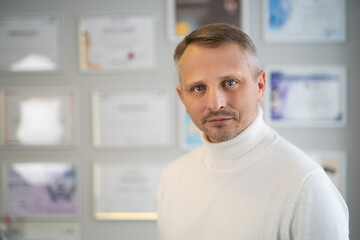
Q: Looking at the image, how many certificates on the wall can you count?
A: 12